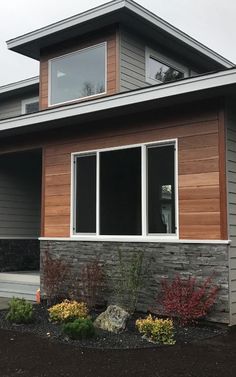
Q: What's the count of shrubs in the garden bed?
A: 8